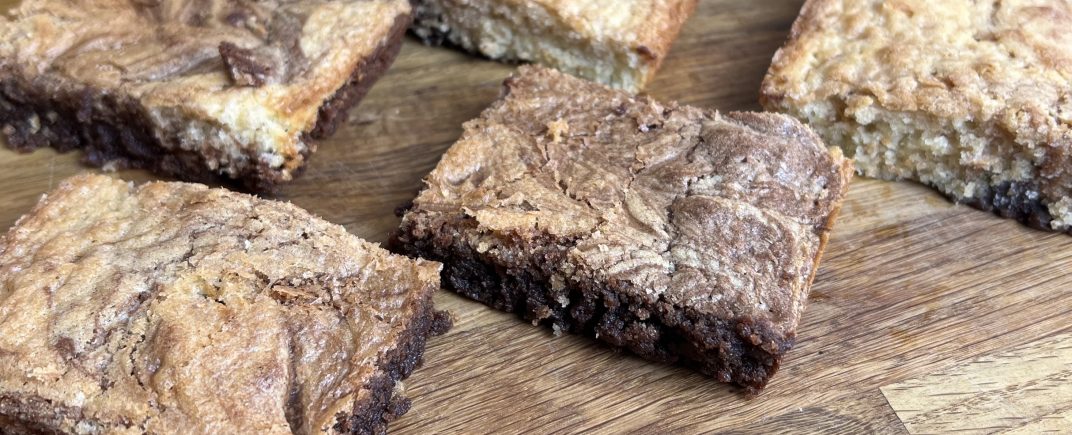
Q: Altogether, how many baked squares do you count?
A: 5